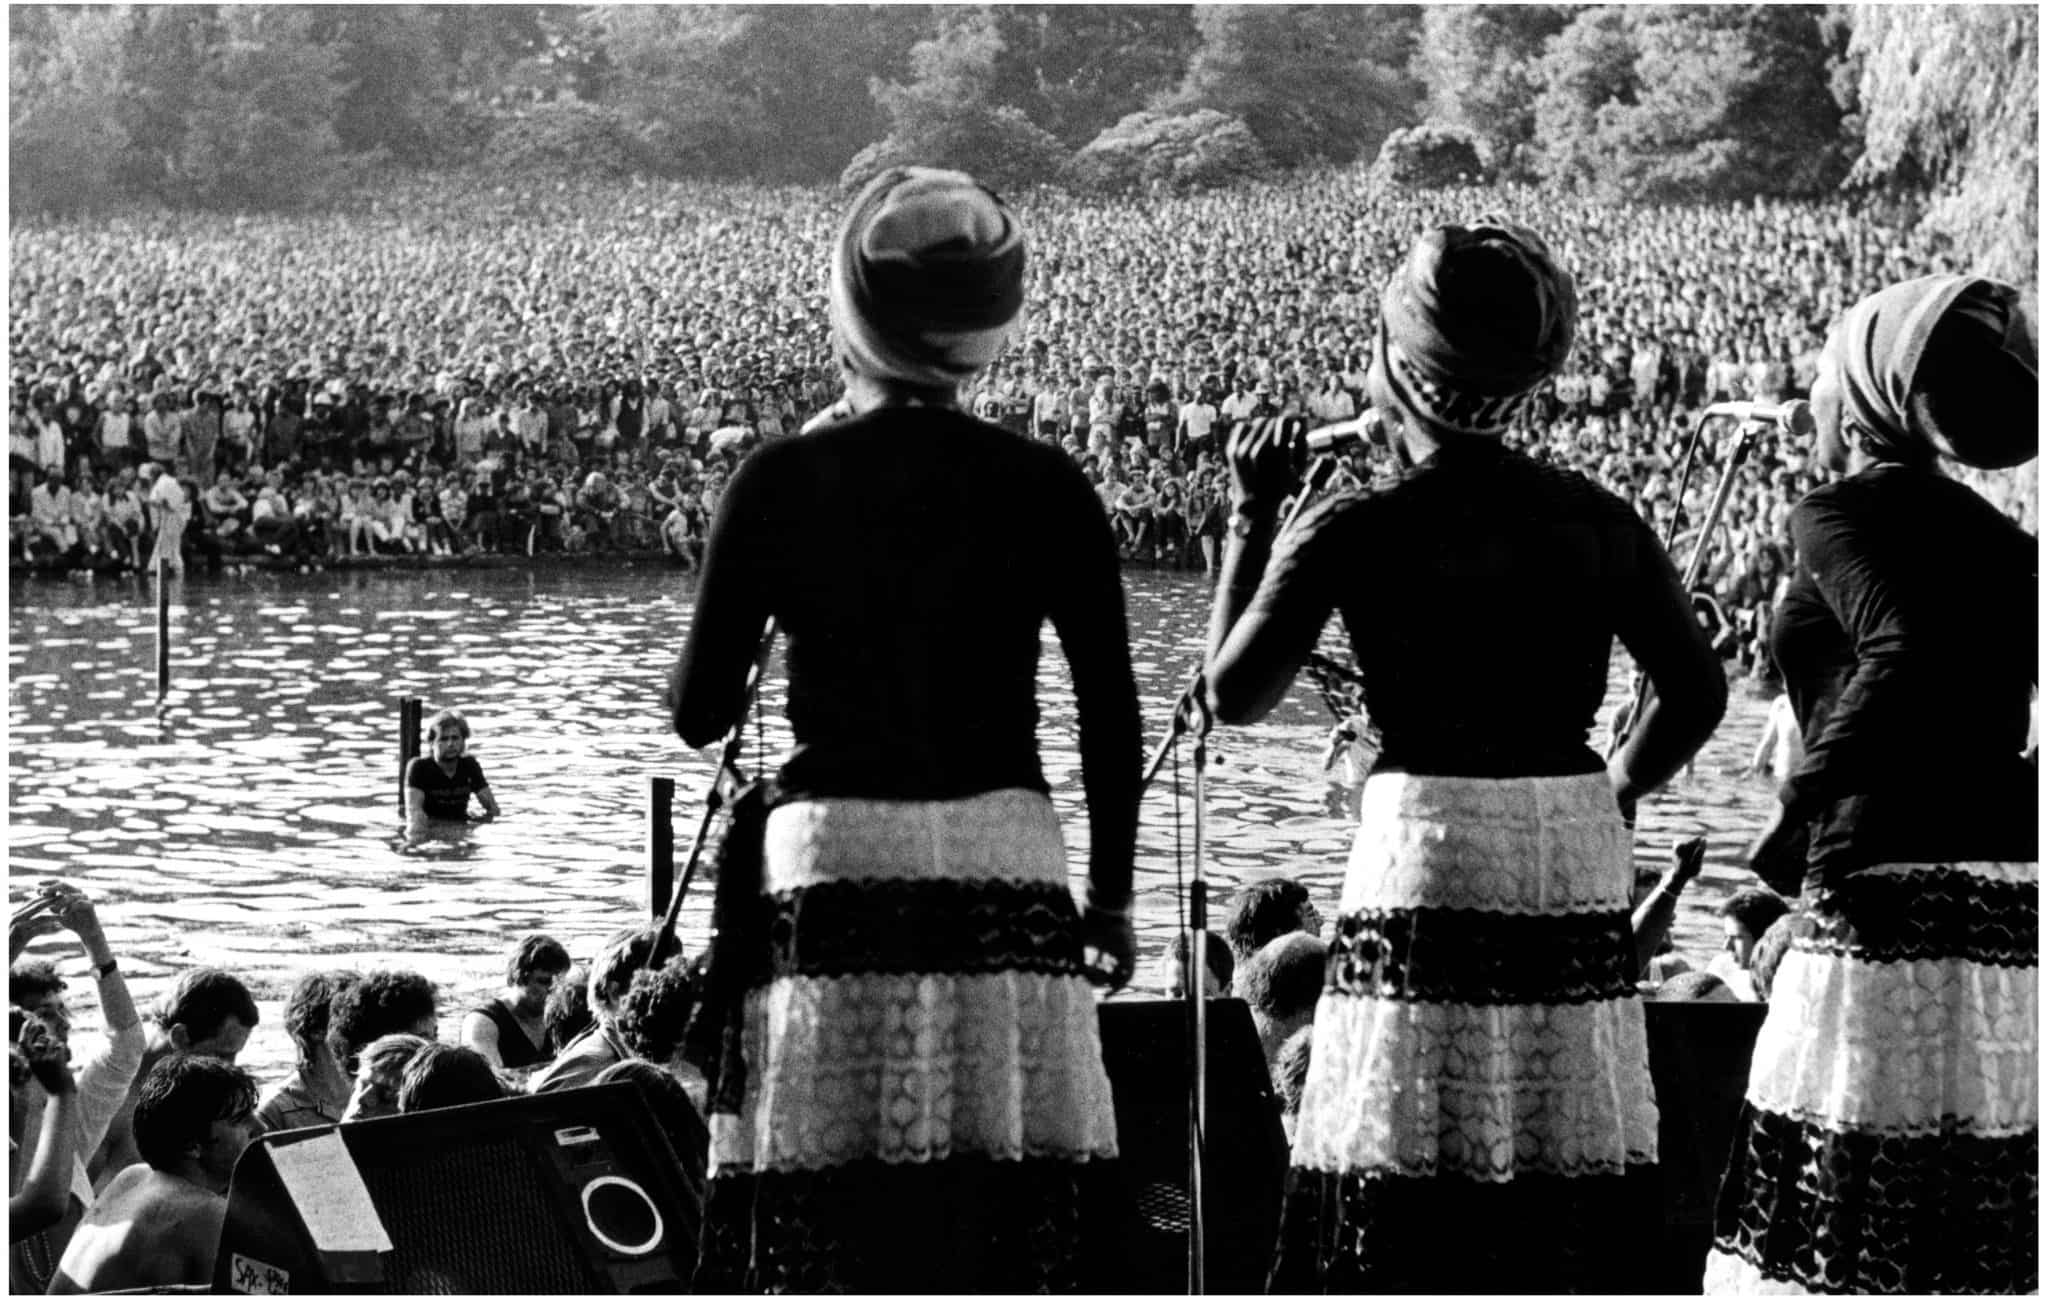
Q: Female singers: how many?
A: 3